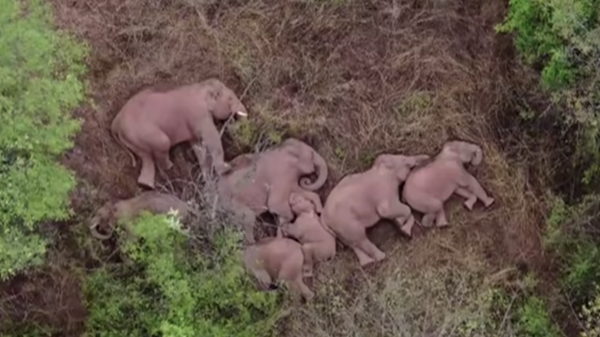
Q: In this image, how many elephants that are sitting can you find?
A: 0